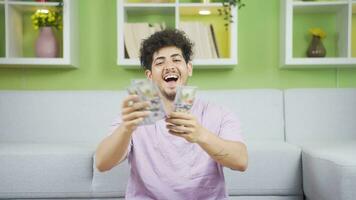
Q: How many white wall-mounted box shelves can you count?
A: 3